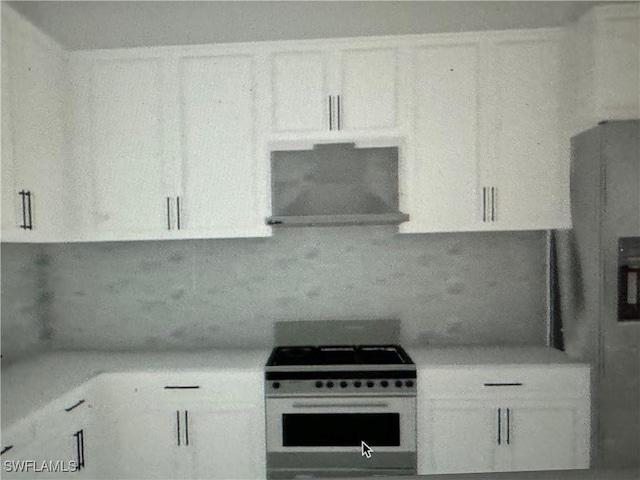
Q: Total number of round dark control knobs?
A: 9